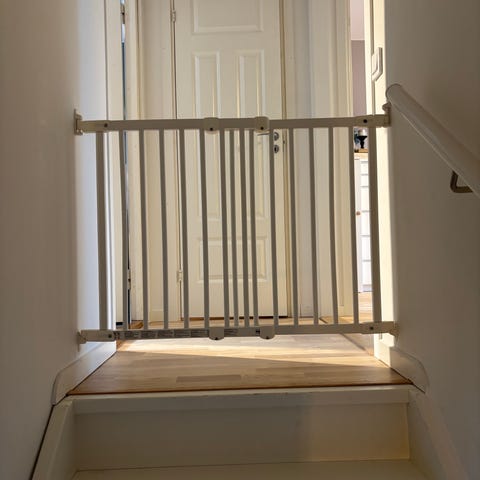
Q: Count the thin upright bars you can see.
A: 14